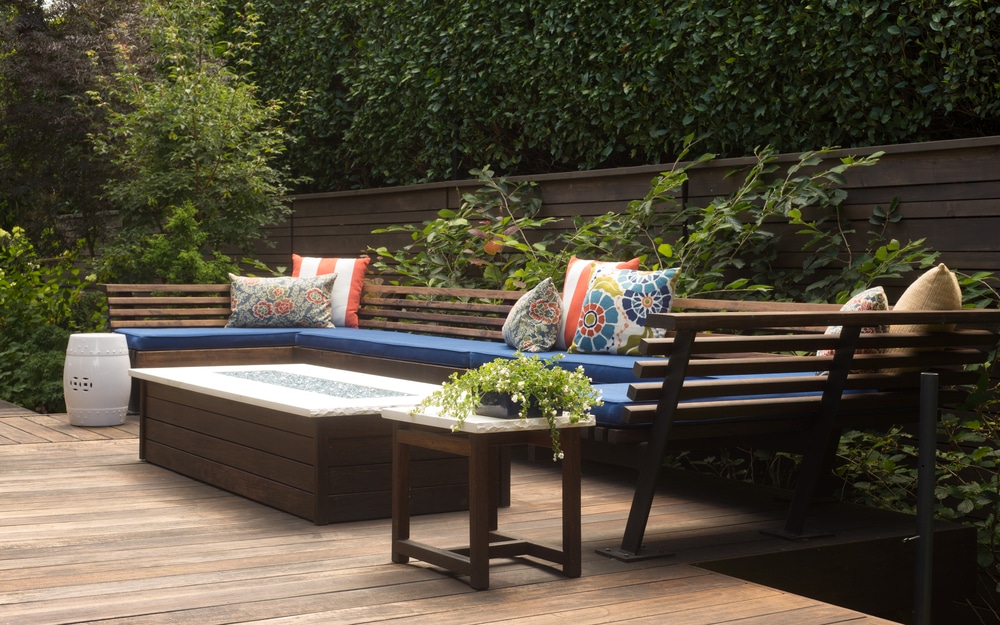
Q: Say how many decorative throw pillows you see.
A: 7